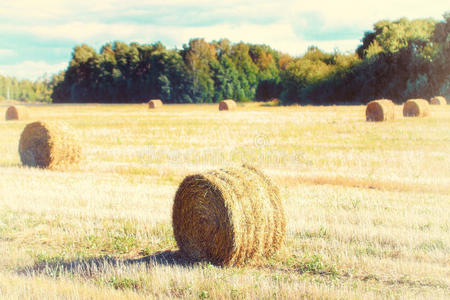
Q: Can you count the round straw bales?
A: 8